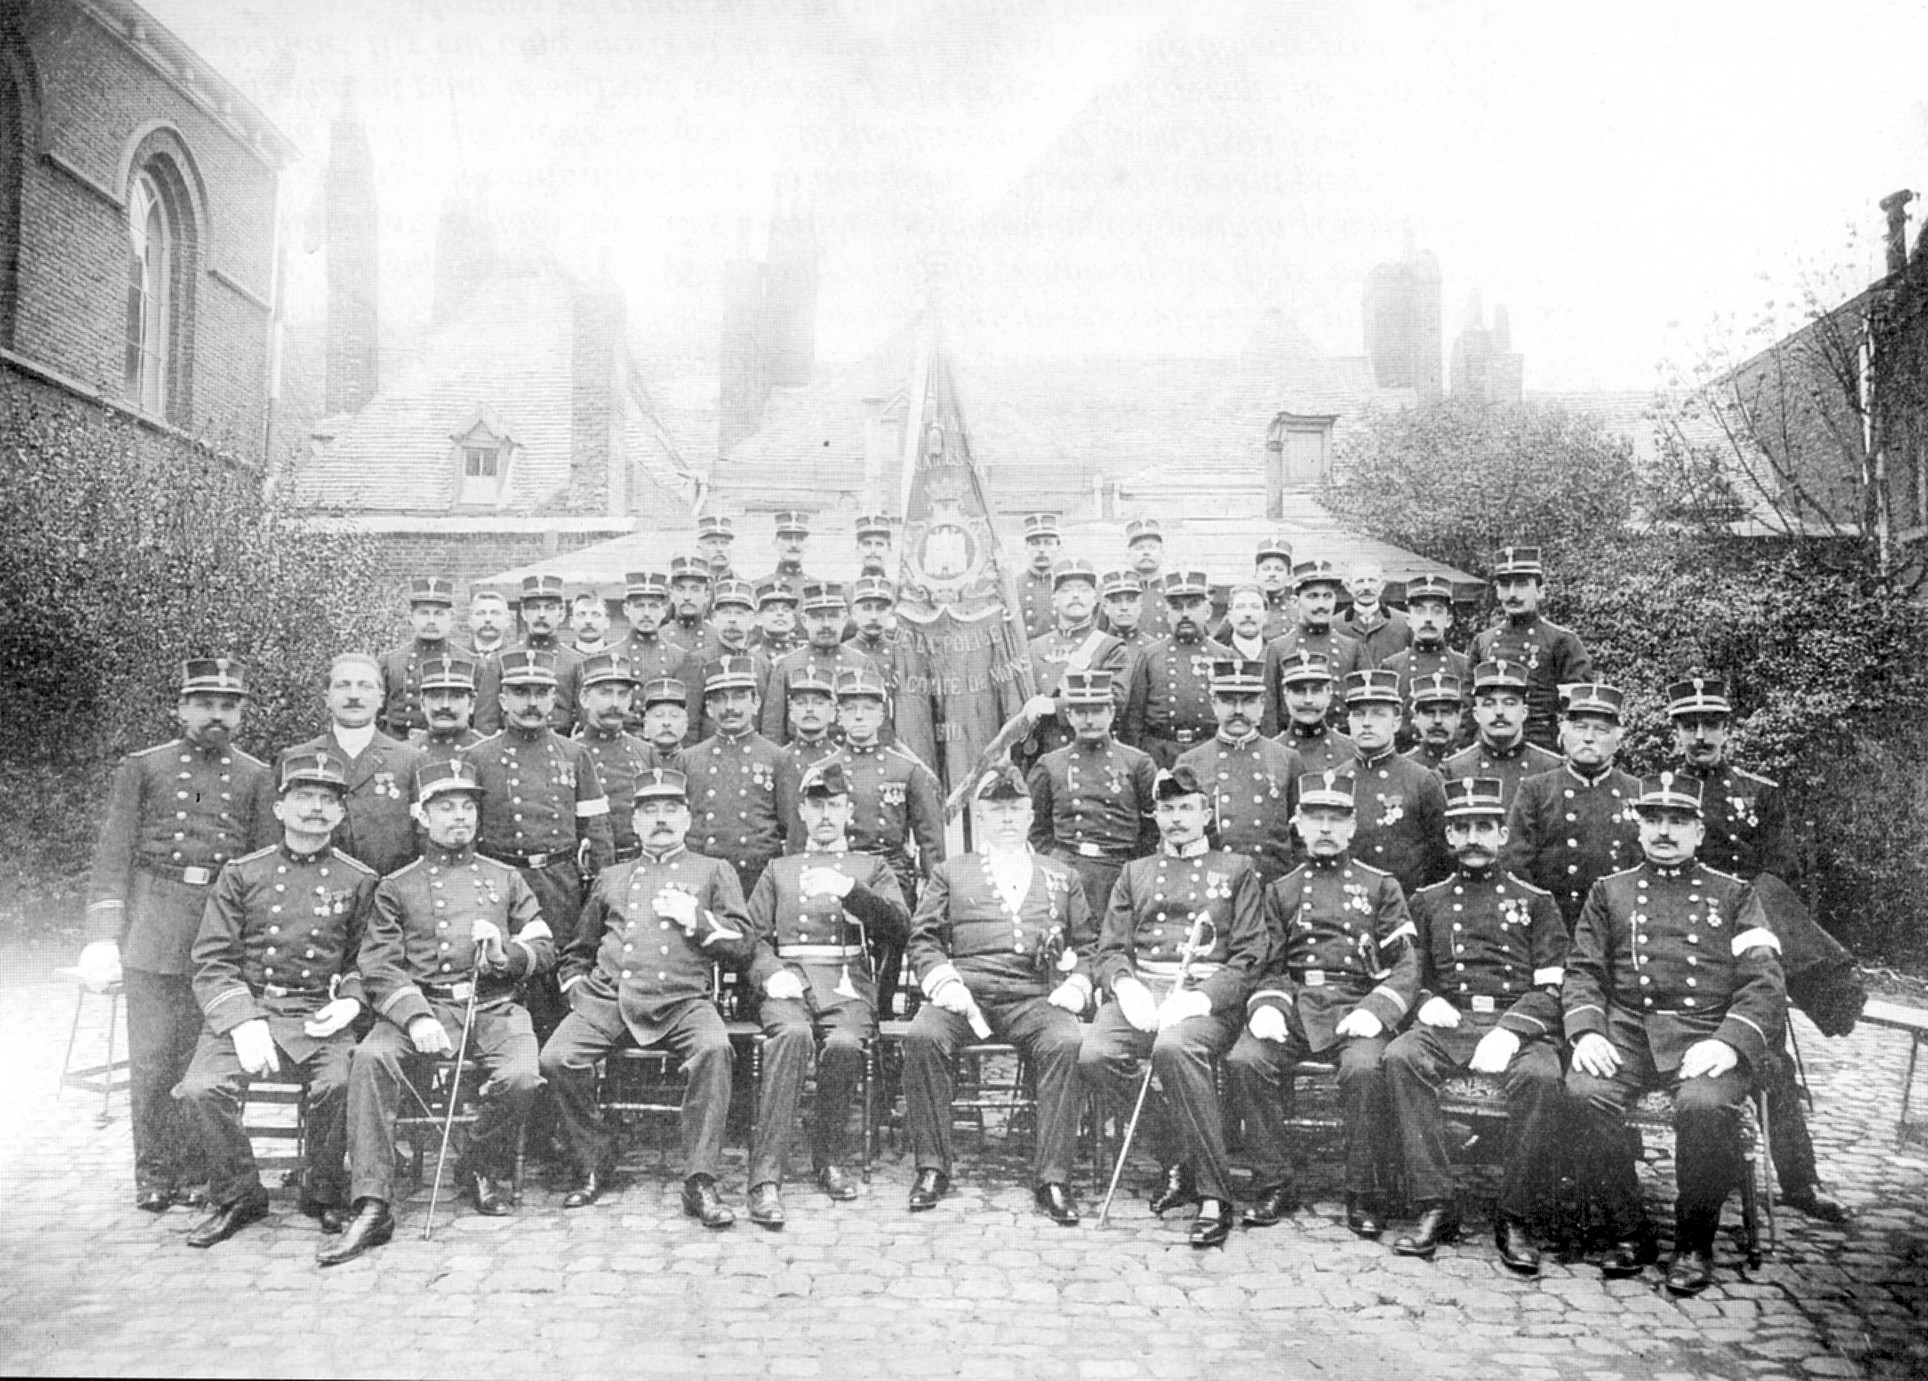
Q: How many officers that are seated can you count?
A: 9